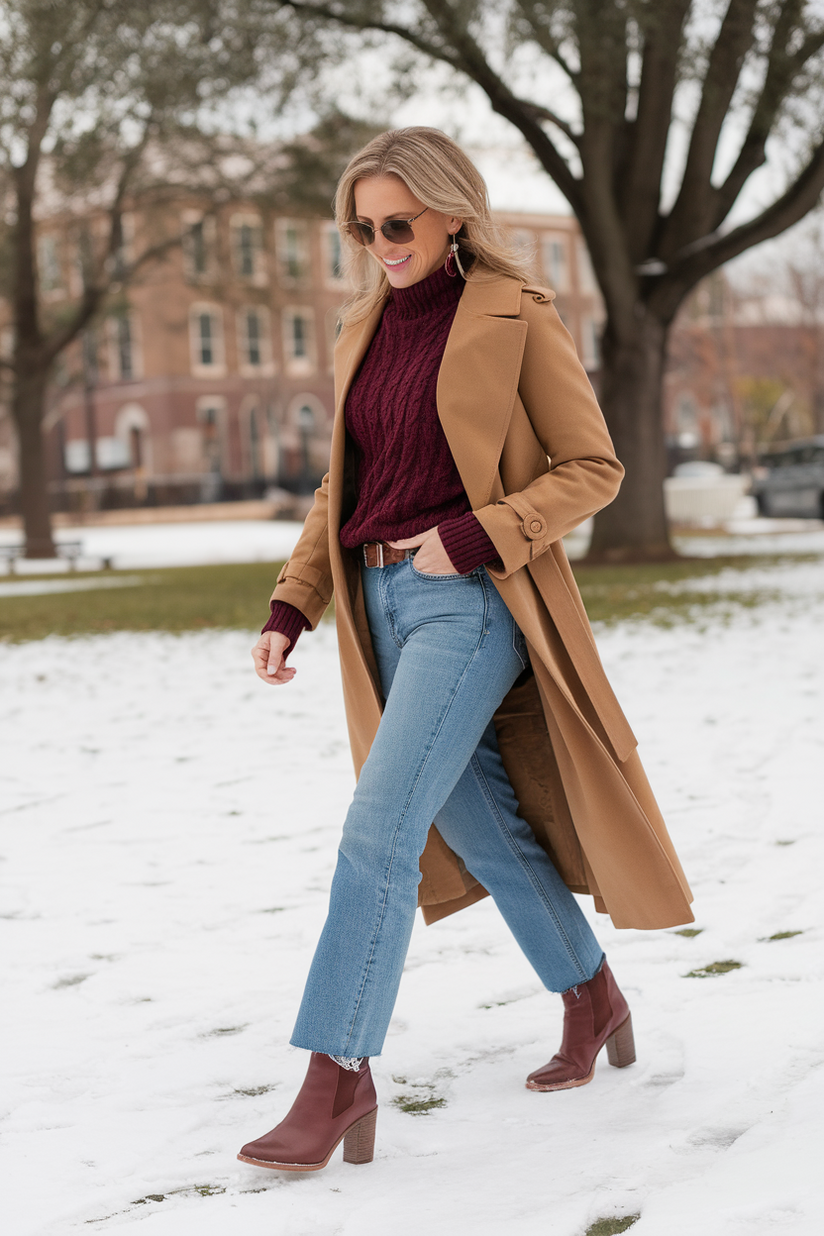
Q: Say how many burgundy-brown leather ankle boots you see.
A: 2